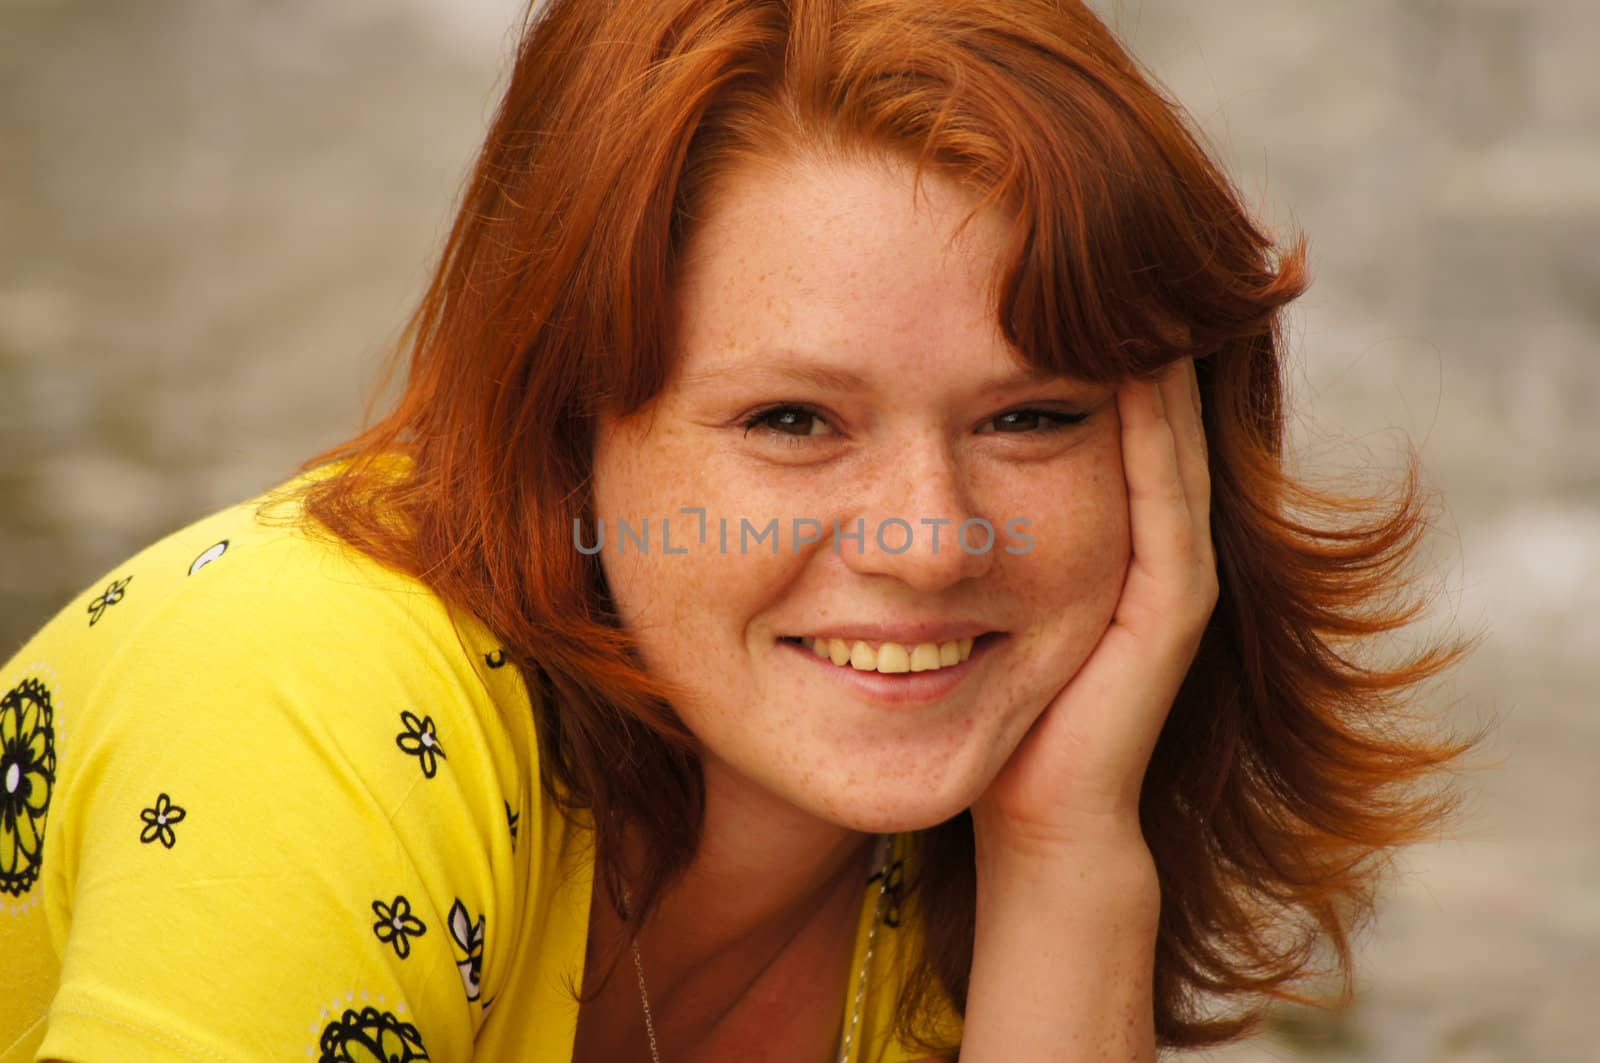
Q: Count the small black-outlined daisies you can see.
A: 4